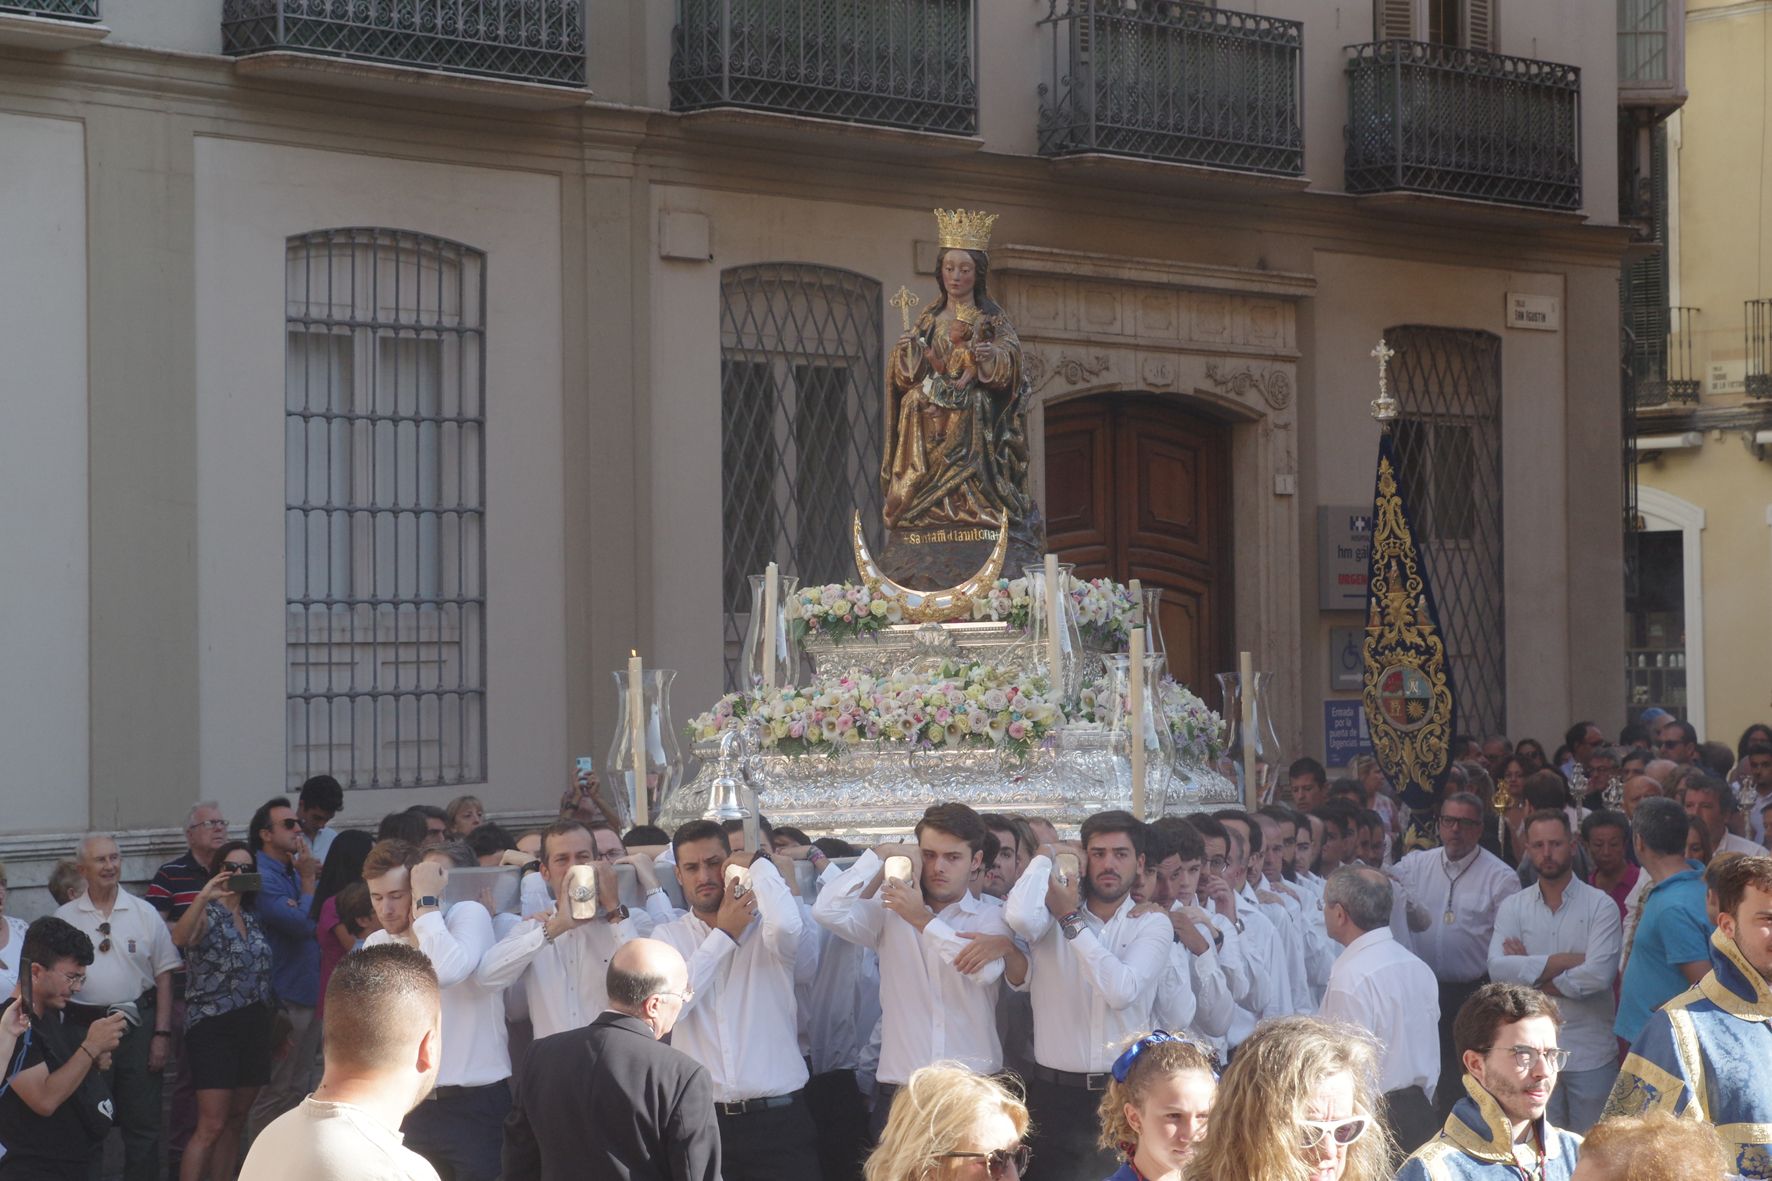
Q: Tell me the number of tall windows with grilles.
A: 3